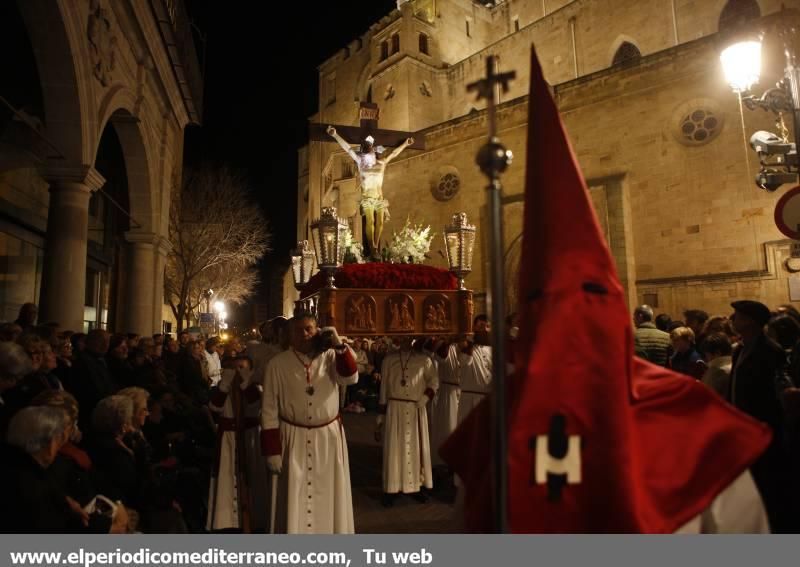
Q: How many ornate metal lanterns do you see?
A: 3